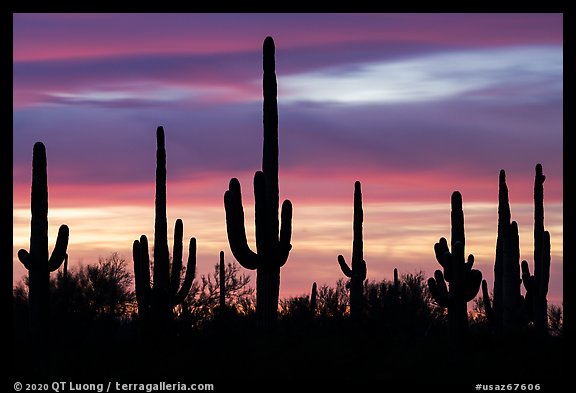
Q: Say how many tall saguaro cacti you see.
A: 7